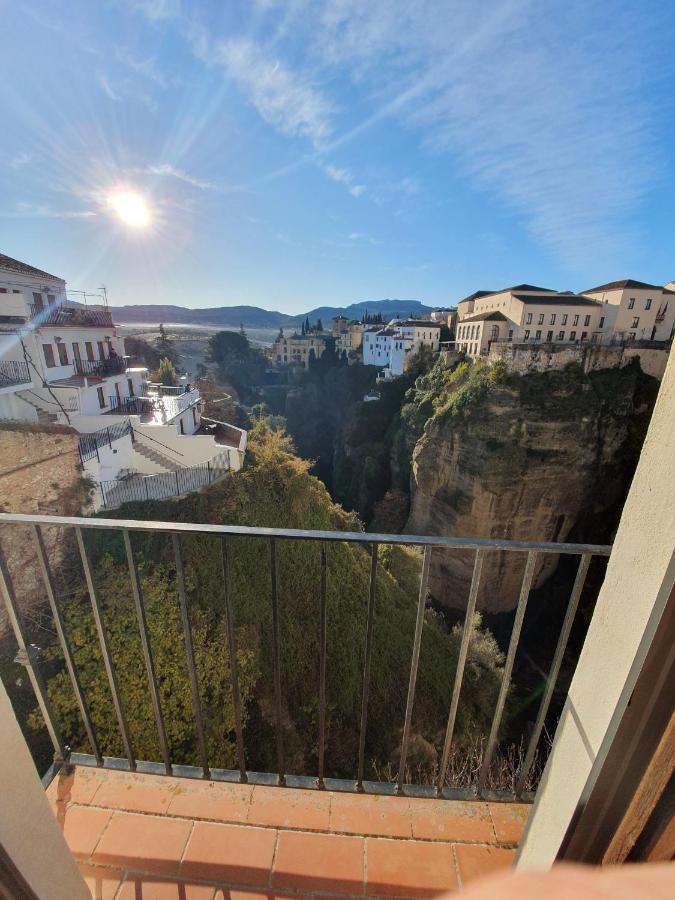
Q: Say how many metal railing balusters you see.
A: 13